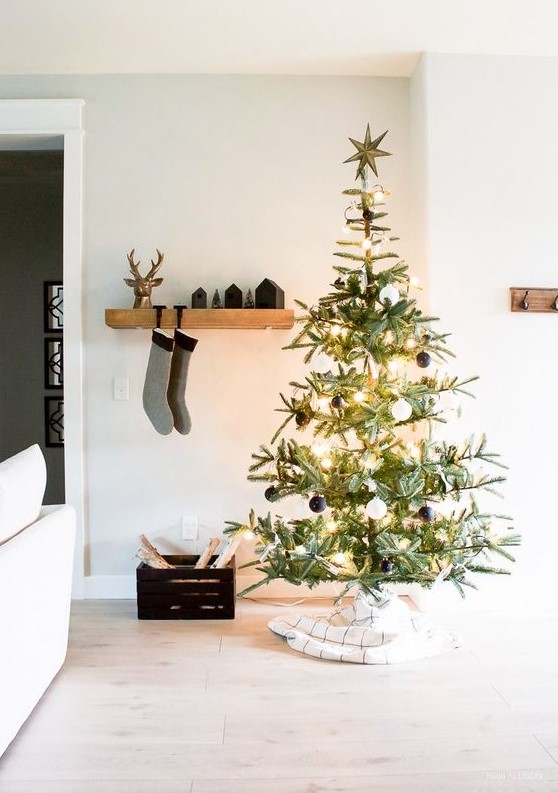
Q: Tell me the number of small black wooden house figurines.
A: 3